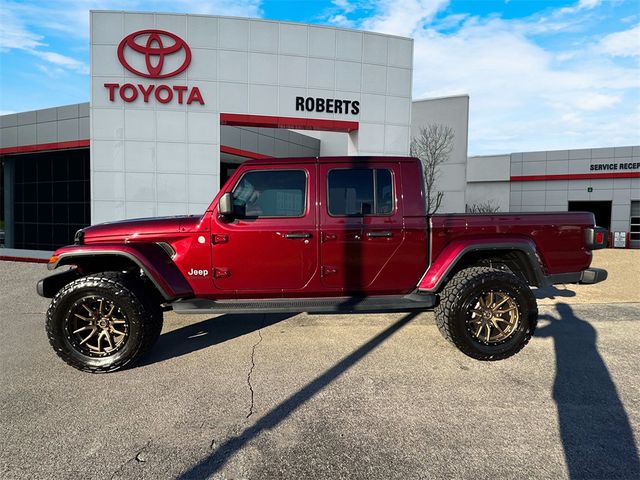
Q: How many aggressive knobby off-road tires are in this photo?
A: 2